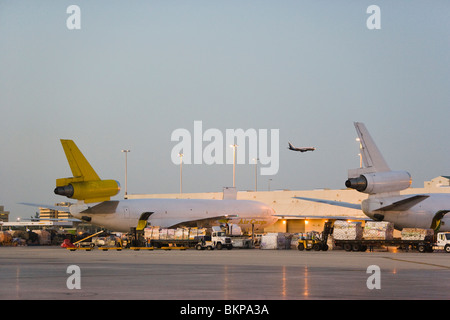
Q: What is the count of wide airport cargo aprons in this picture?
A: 1